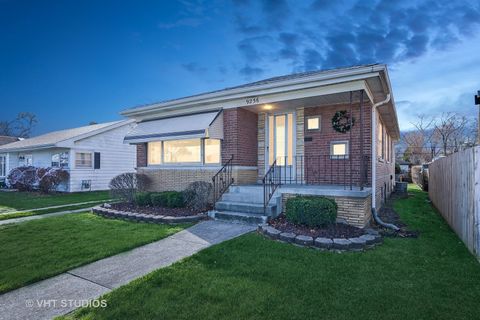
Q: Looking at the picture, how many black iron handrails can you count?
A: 2